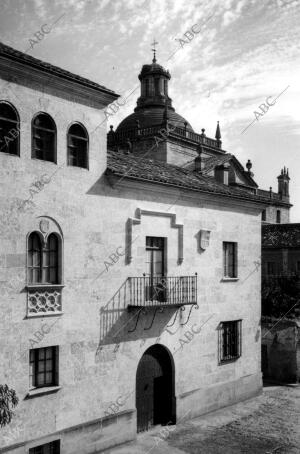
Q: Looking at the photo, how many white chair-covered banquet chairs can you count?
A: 0